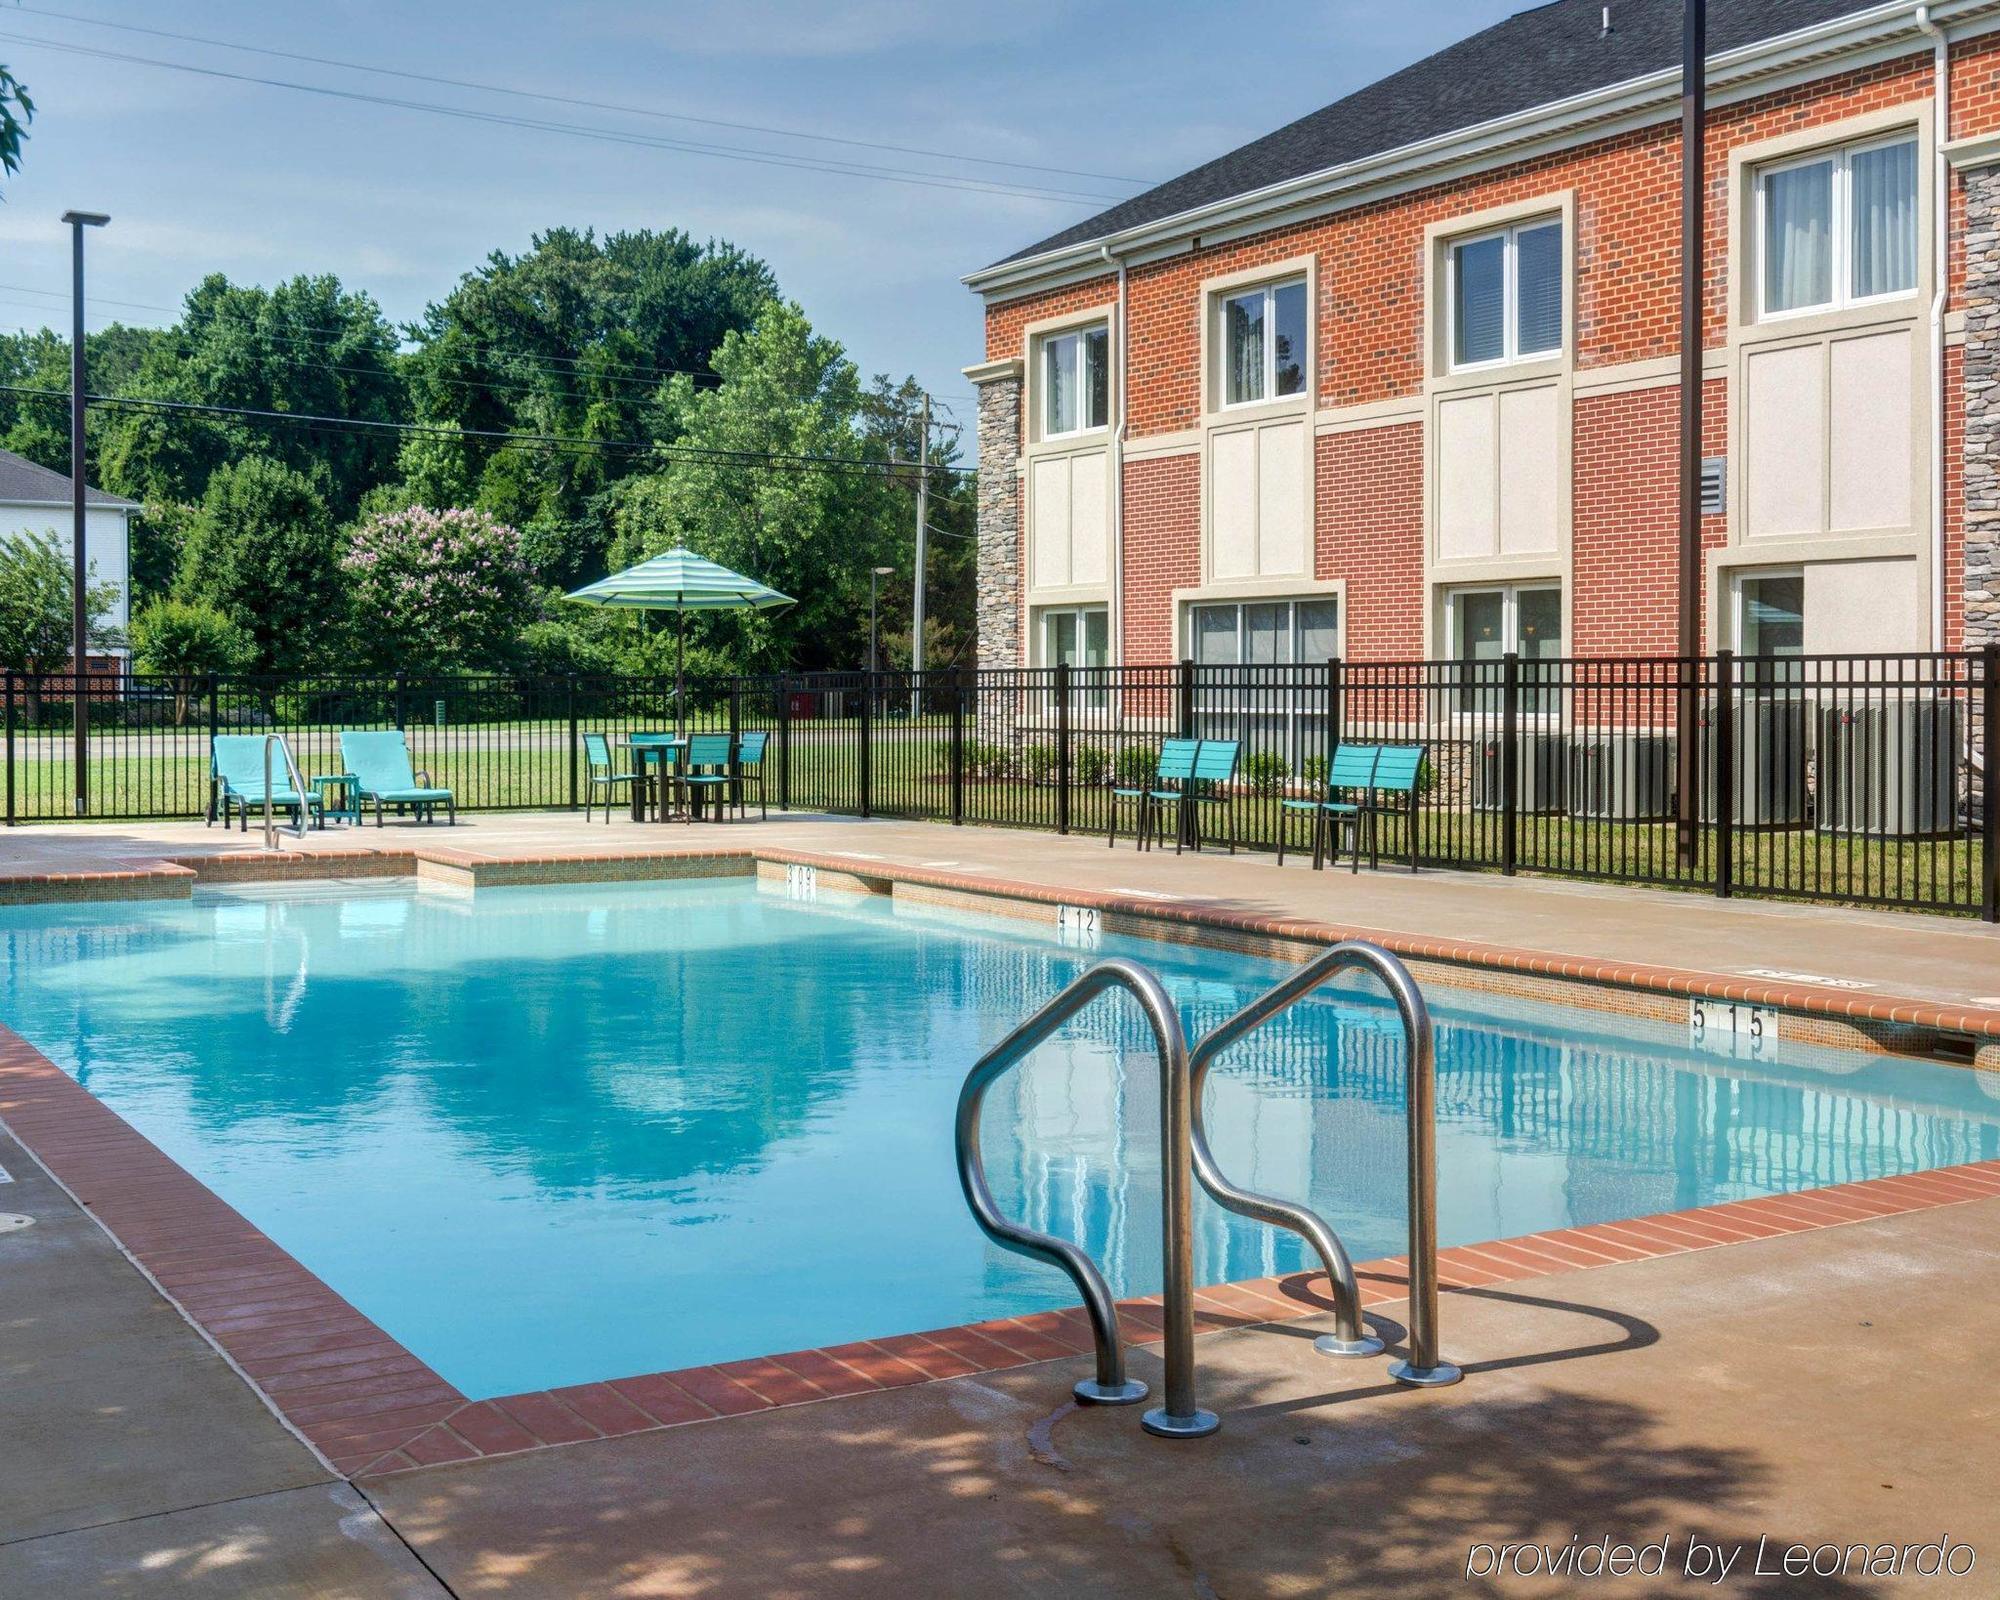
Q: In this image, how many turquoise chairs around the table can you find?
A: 4